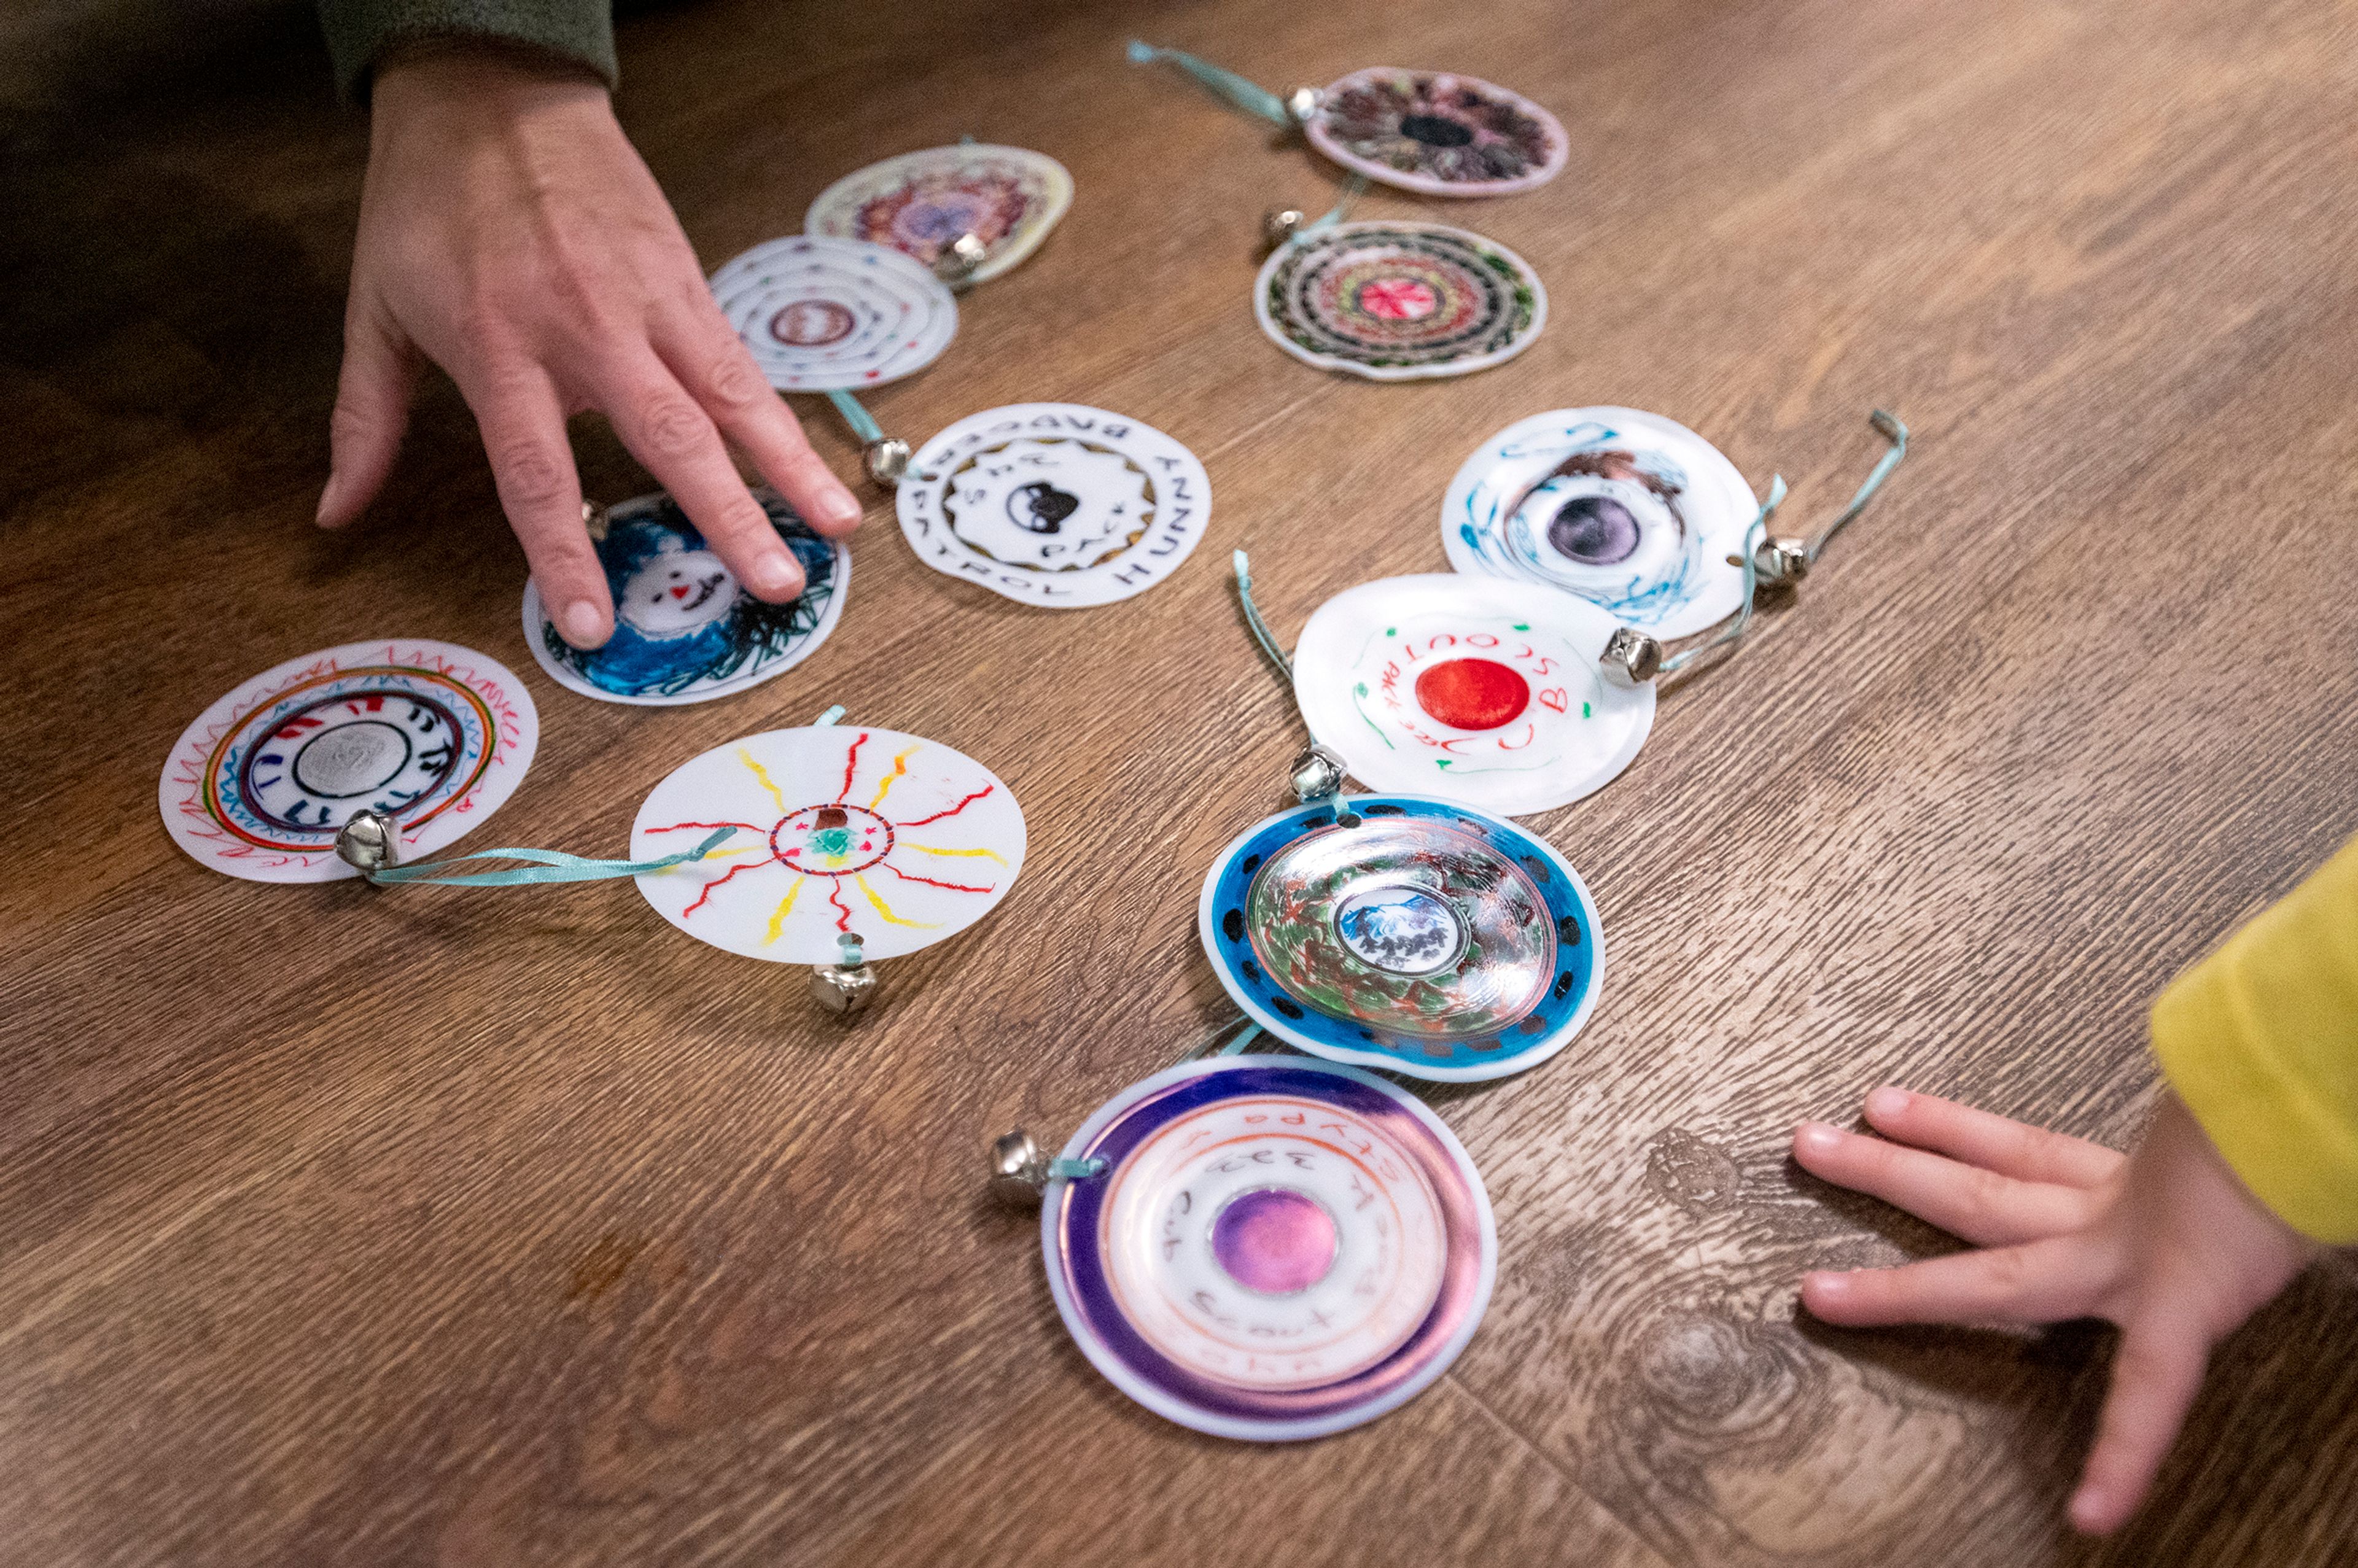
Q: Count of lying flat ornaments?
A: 12